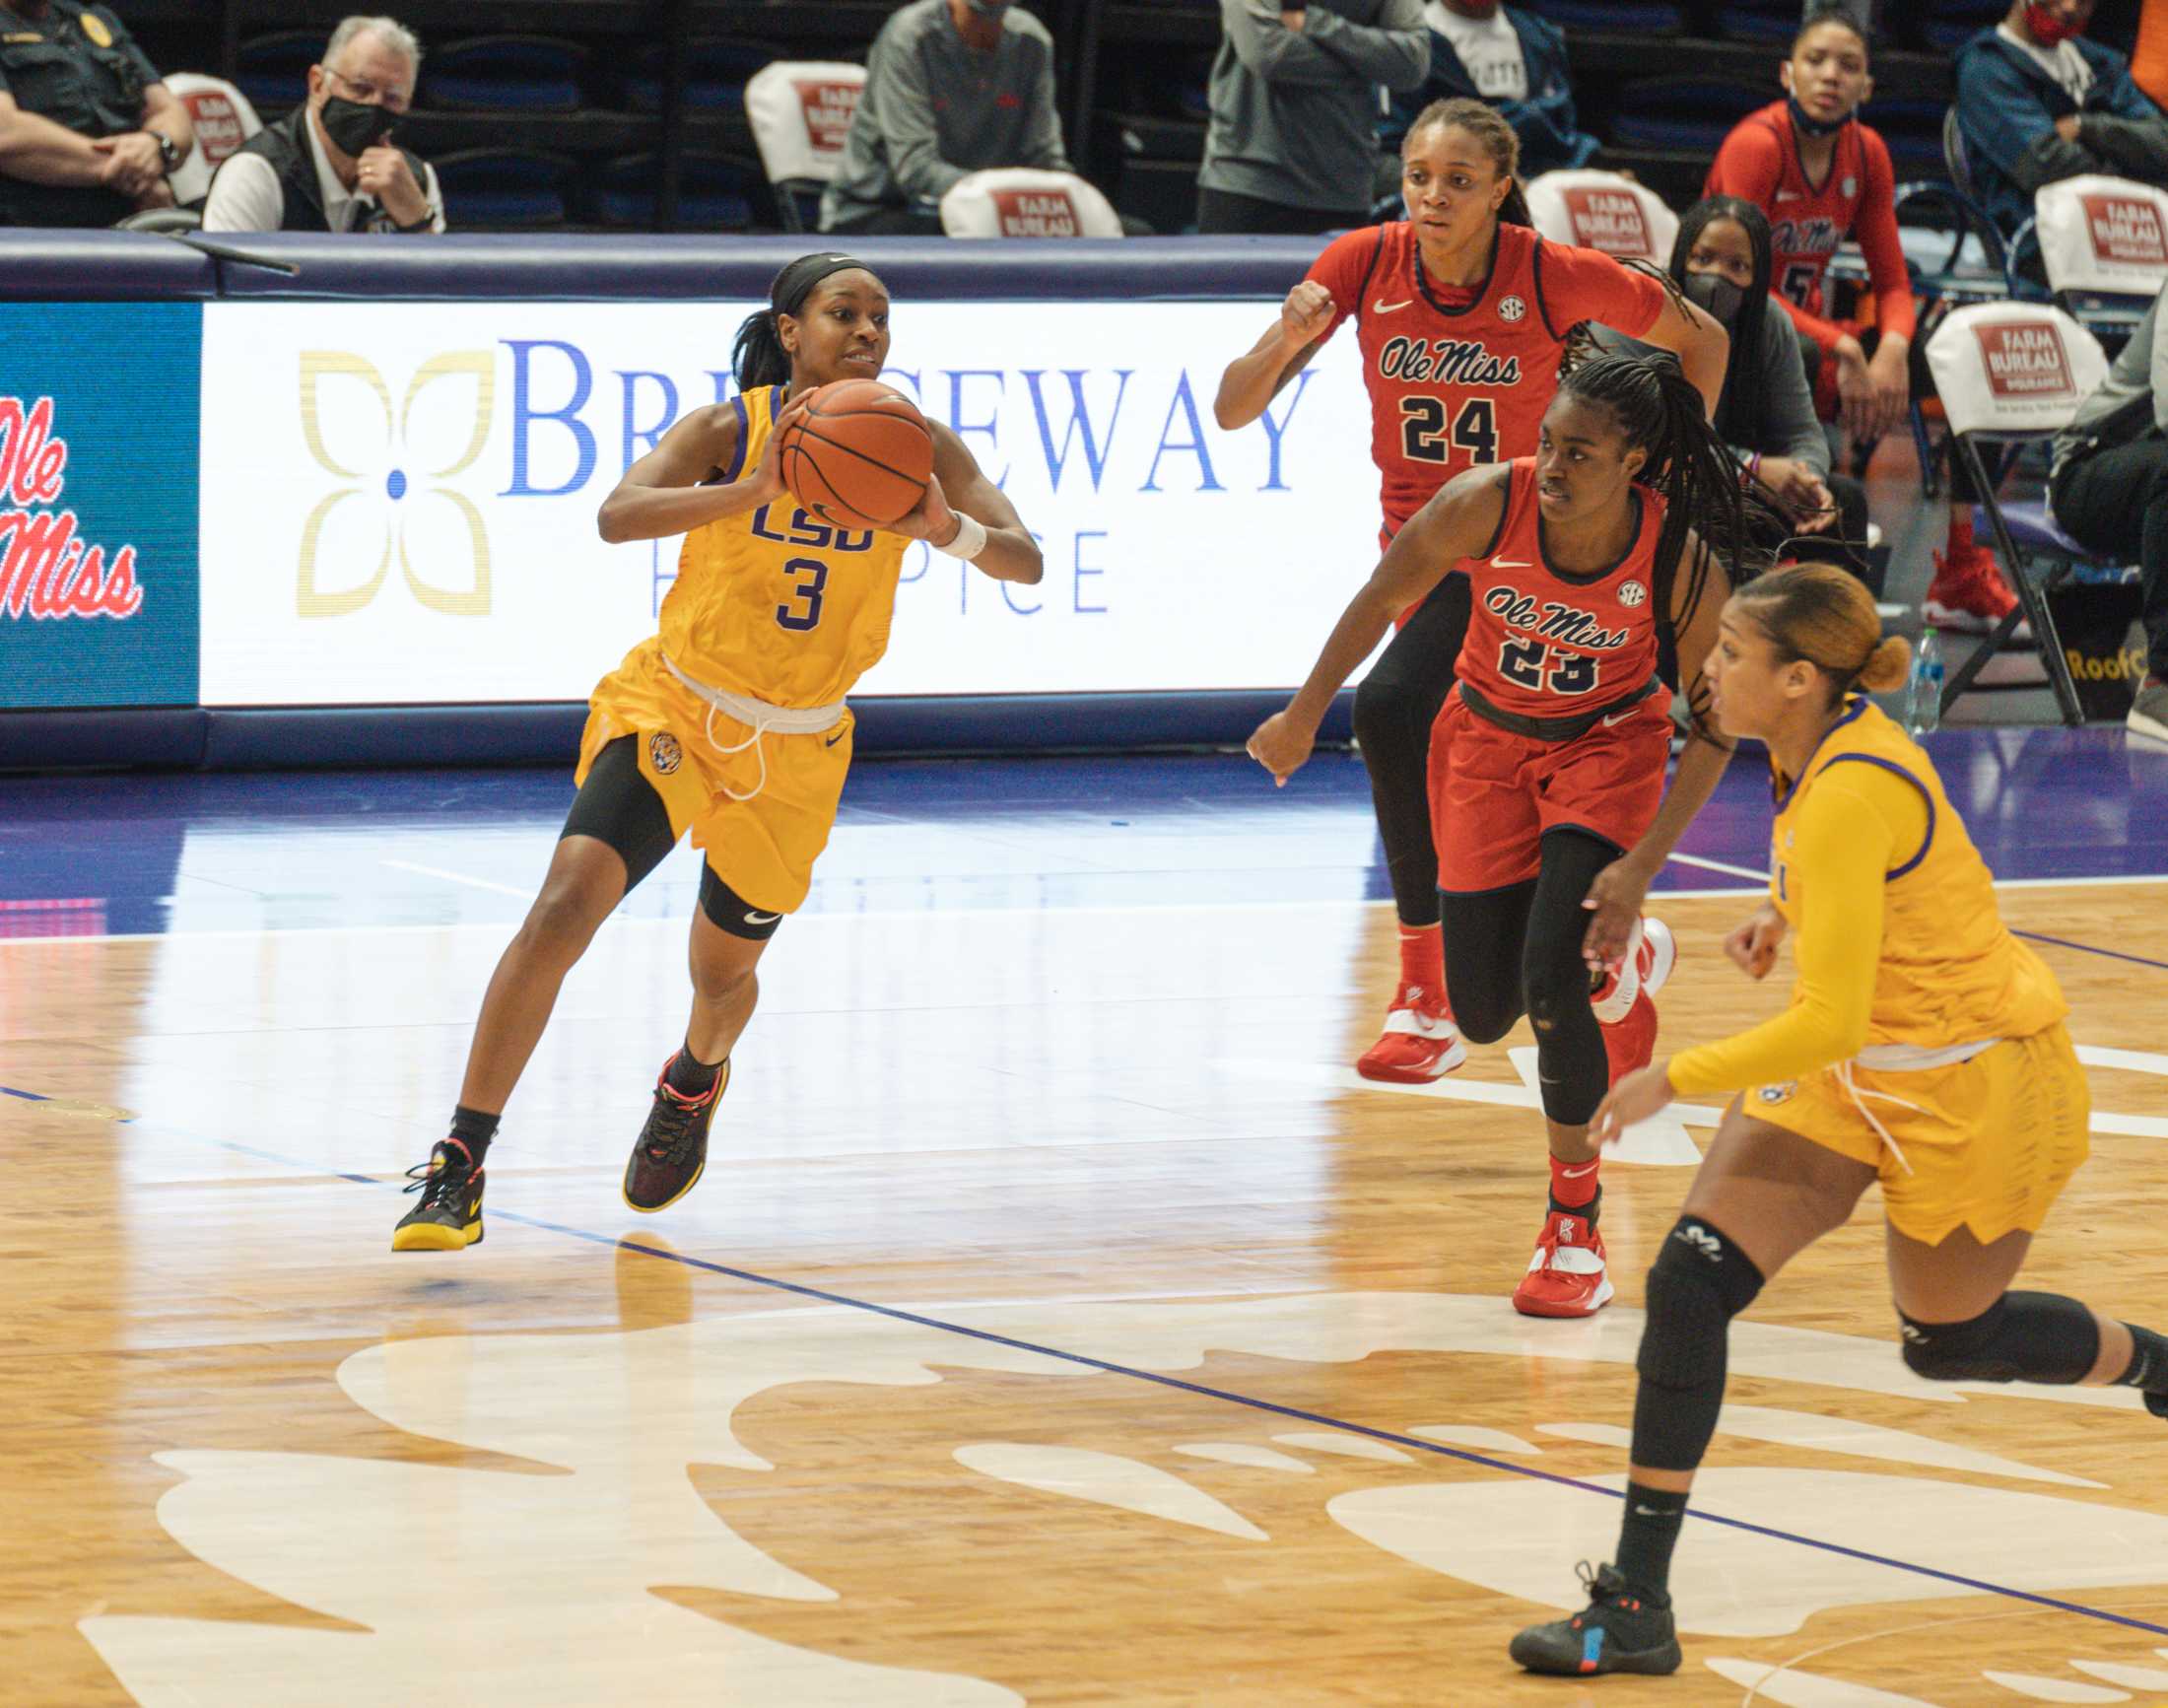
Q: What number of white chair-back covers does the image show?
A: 6